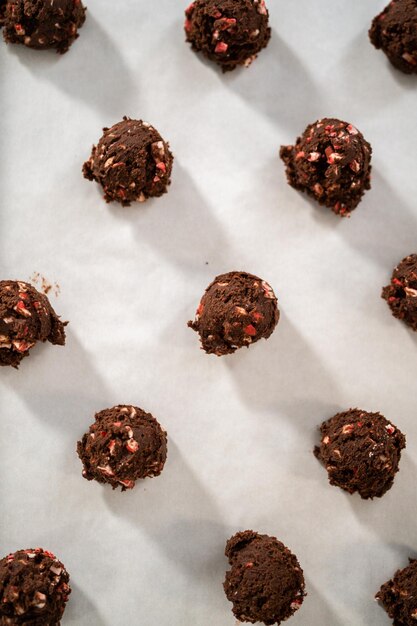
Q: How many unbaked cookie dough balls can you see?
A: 13